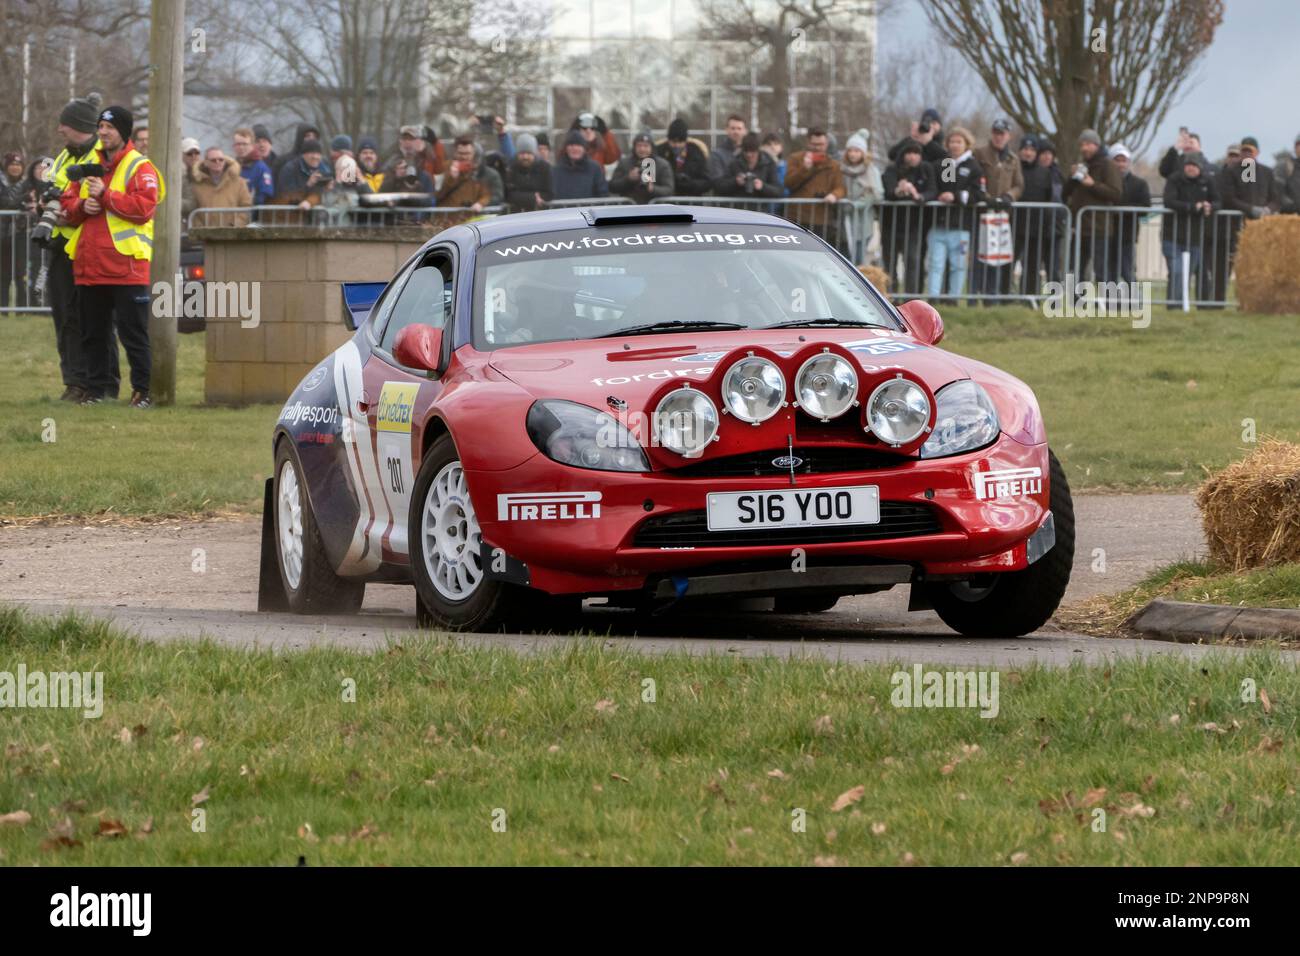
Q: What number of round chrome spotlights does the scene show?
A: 4